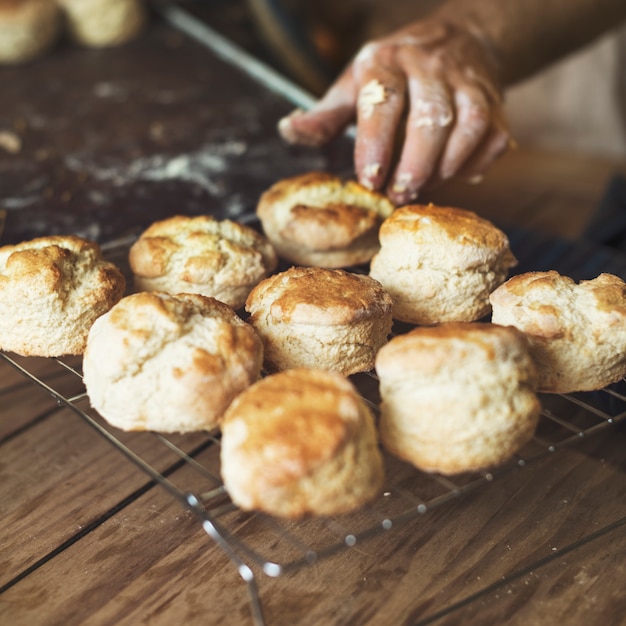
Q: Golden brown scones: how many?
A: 9